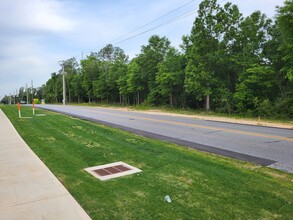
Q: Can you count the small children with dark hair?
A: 0